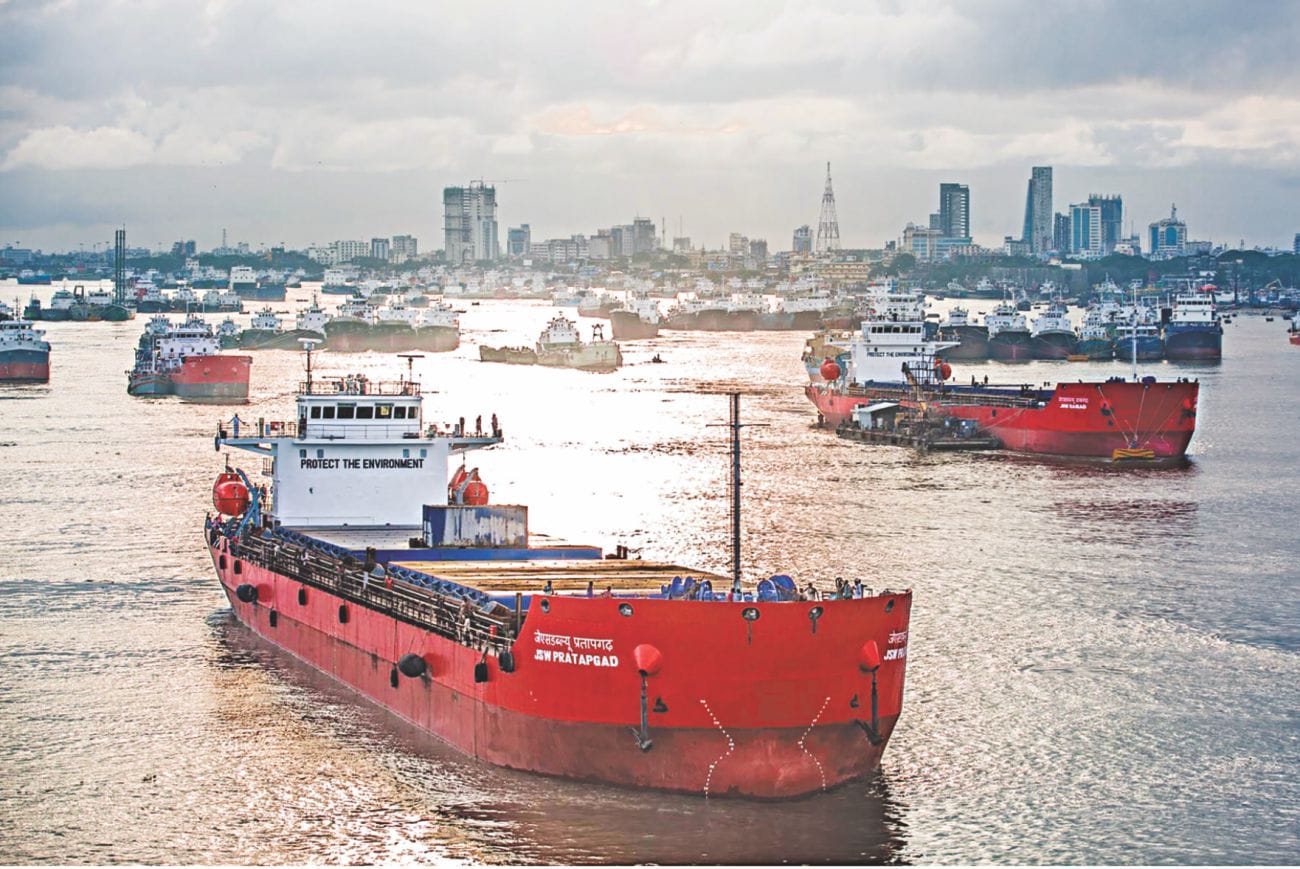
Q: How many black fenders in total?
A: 10